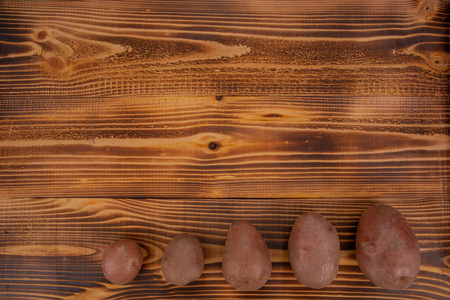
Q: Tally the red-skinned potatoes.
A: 5